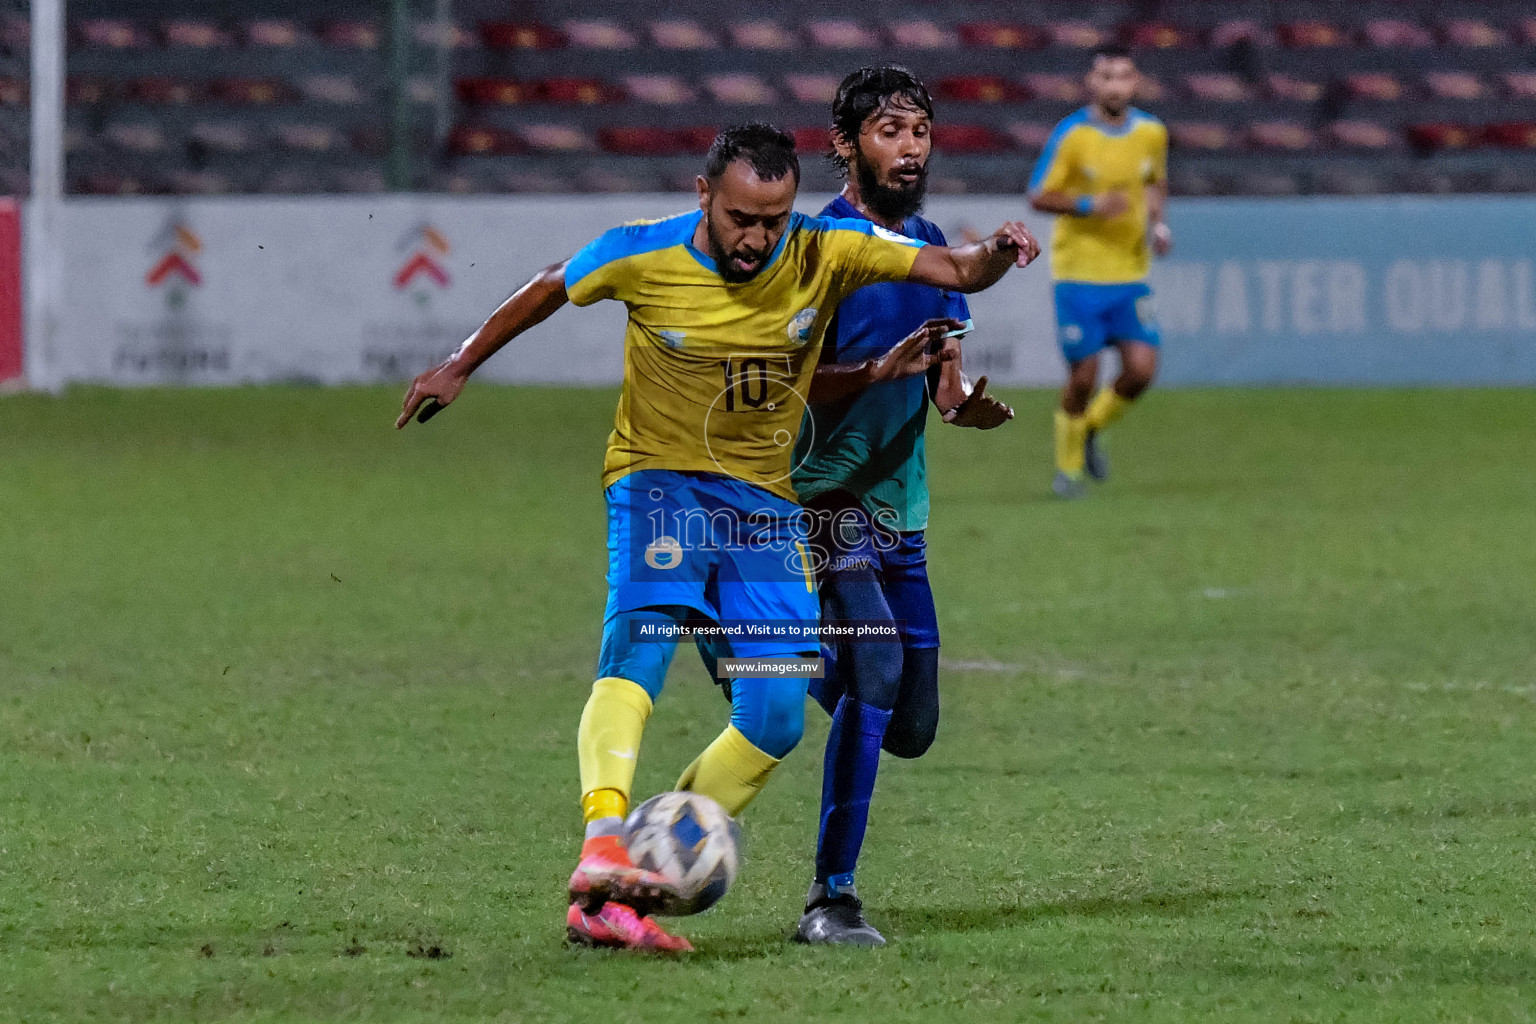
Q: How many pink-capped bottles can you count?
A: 0